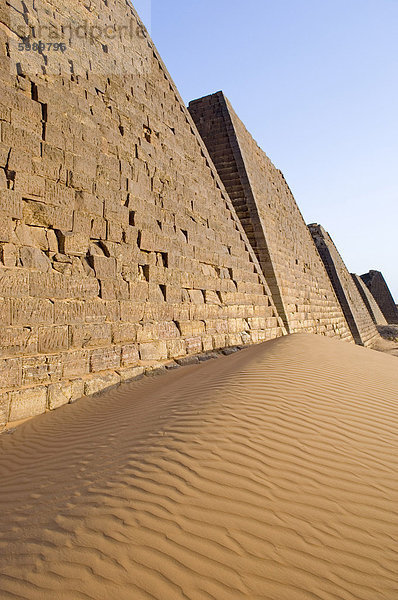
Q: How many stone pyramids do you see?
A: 5